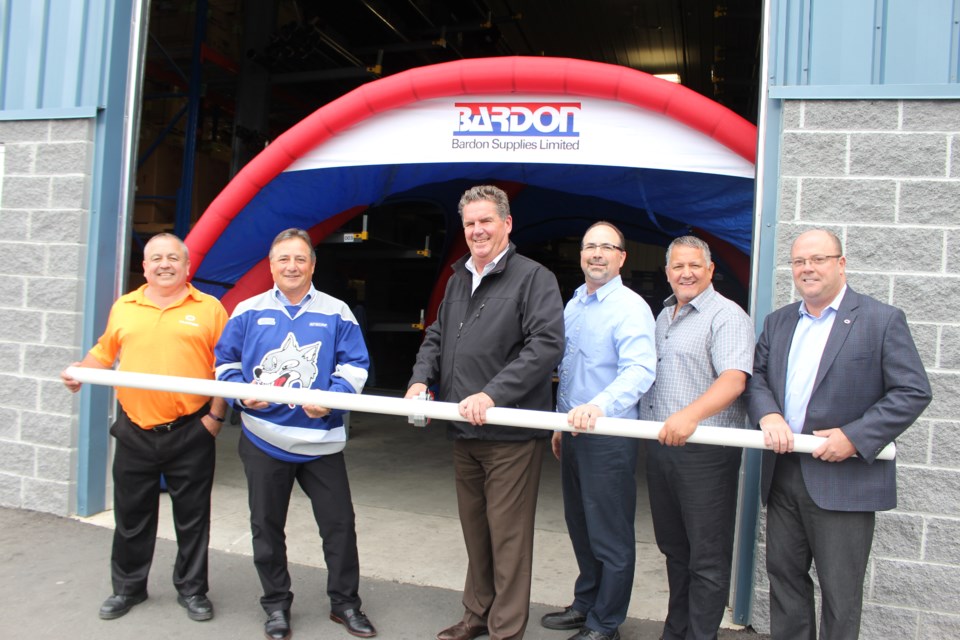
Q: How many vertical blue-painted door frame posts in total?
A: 2